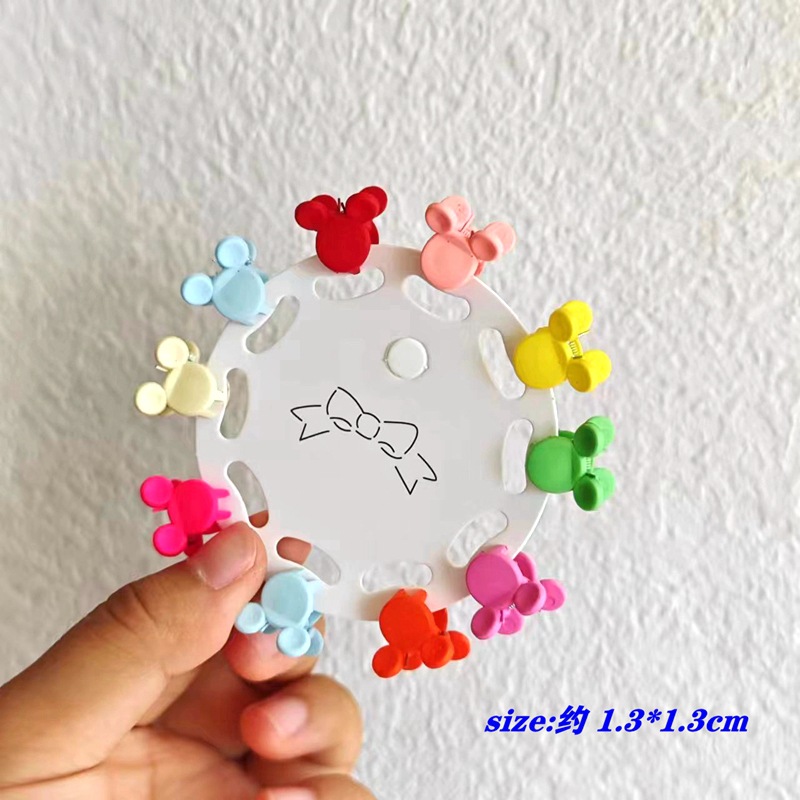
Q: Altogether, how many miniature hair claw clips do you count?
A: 10